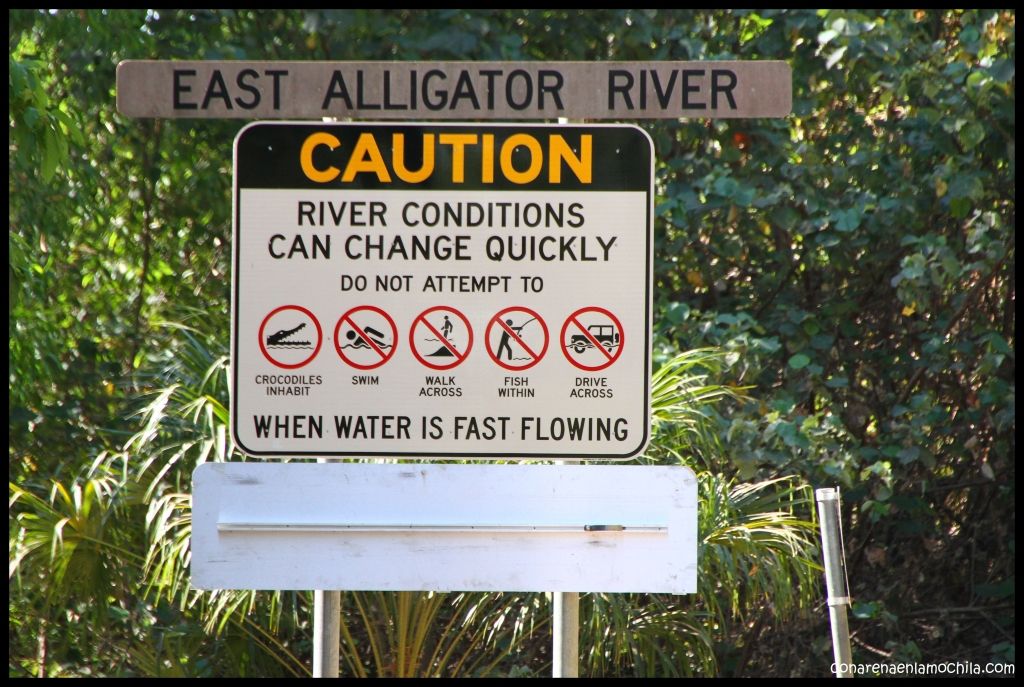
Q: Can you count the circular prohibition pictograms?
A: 4